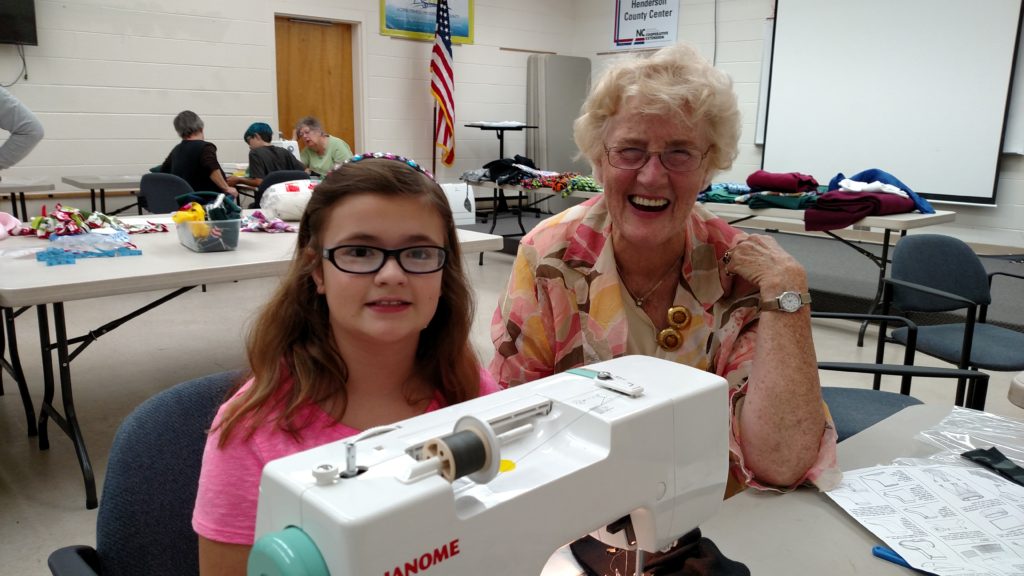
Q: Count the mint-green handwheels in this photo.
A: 1